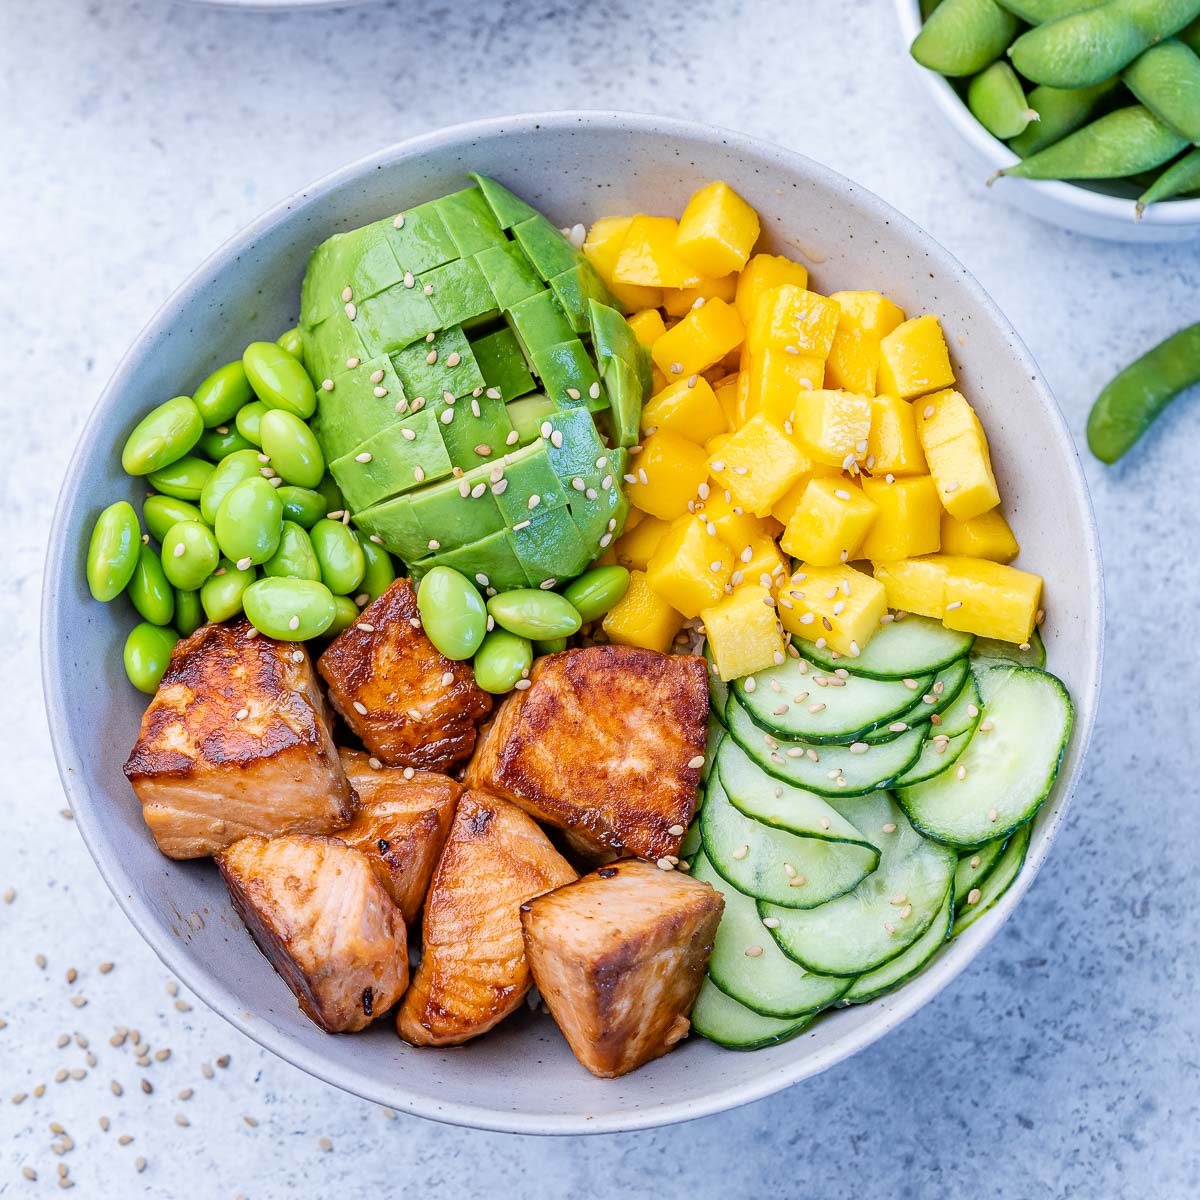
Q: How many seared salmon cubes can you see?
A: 7